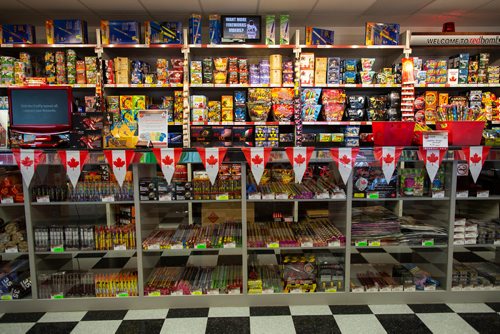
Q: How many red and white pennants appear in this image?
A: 11